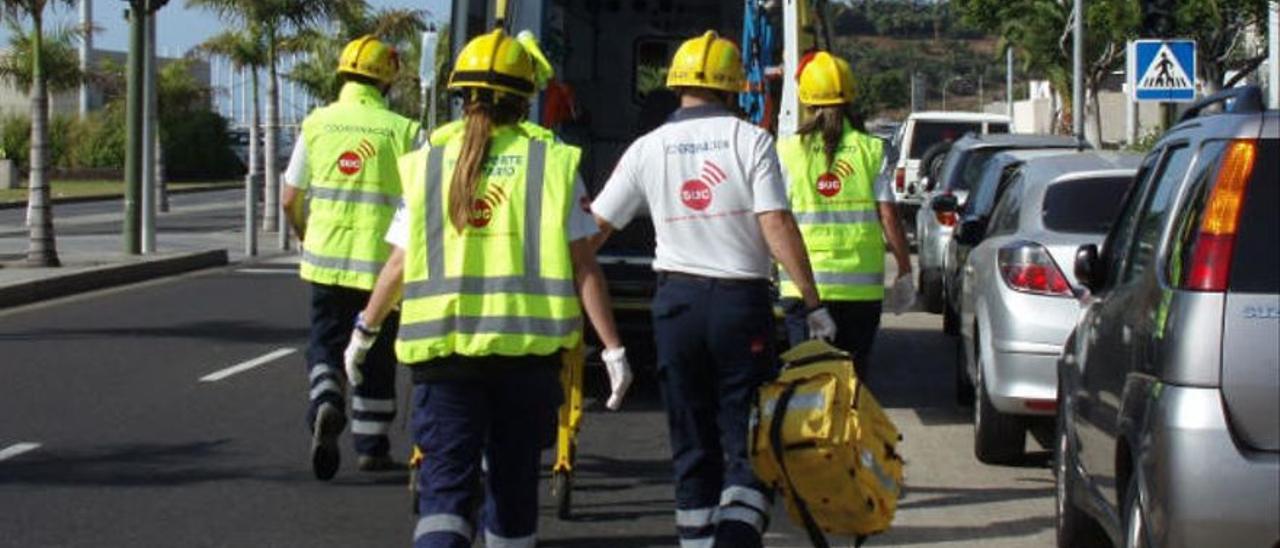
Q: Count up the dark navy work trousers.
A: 4